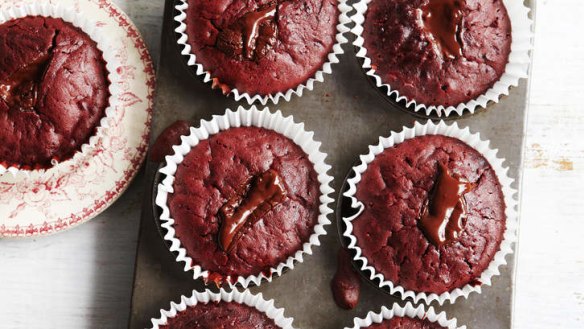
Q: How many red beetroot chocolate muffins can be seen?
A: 7